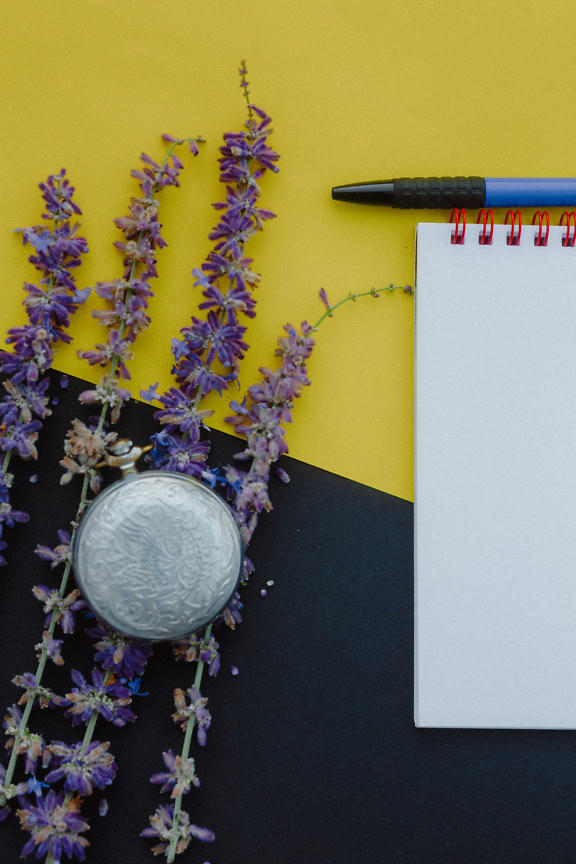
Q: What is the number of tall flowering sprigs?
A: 4